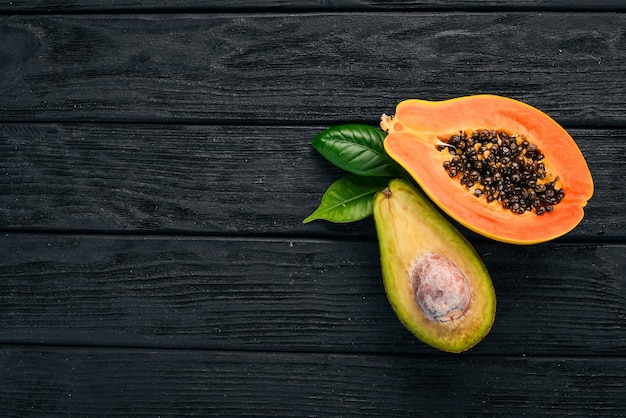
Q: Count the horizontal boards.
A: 5